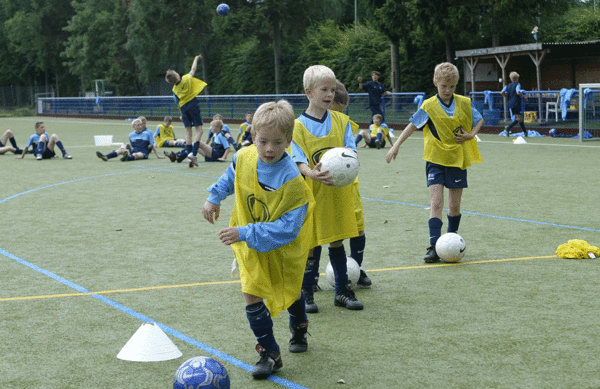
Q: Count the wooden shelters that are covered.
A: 1